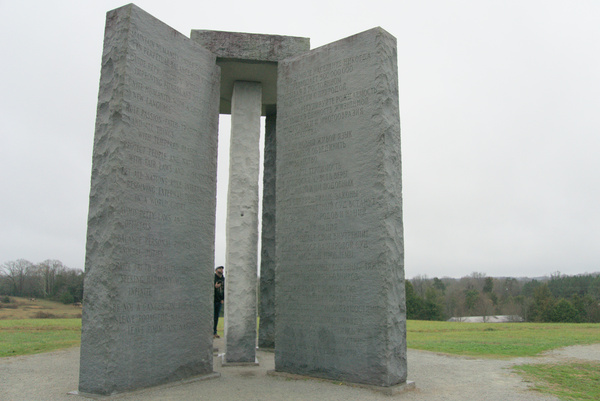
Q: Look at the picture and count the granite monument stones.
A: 5